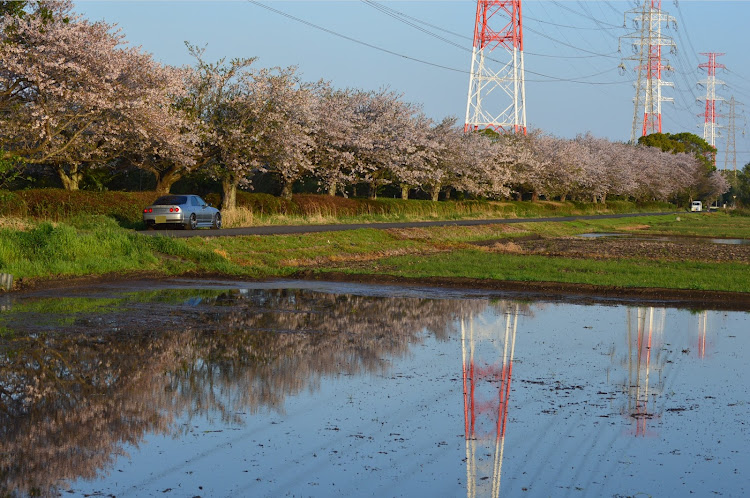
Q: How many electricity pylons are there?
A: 5